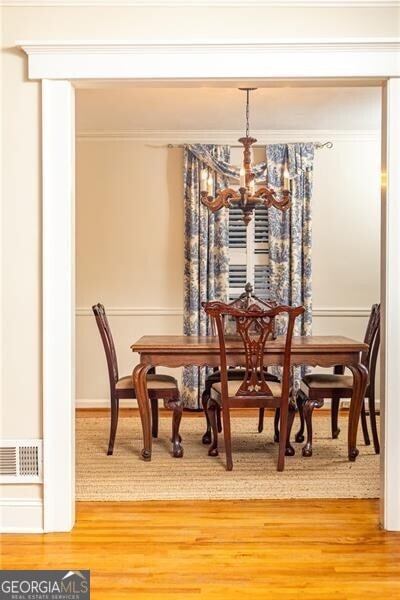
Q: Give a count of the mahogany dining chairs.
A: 4